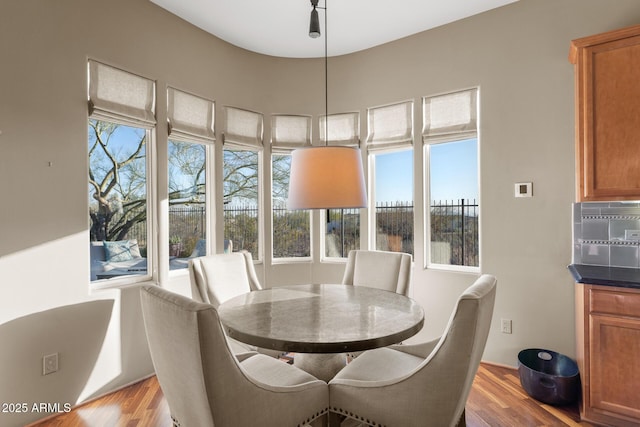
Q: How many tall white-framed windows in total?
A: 7